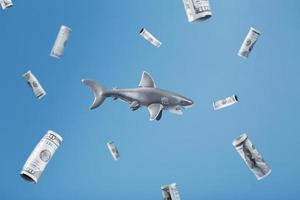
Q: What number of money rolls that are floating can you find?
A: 11